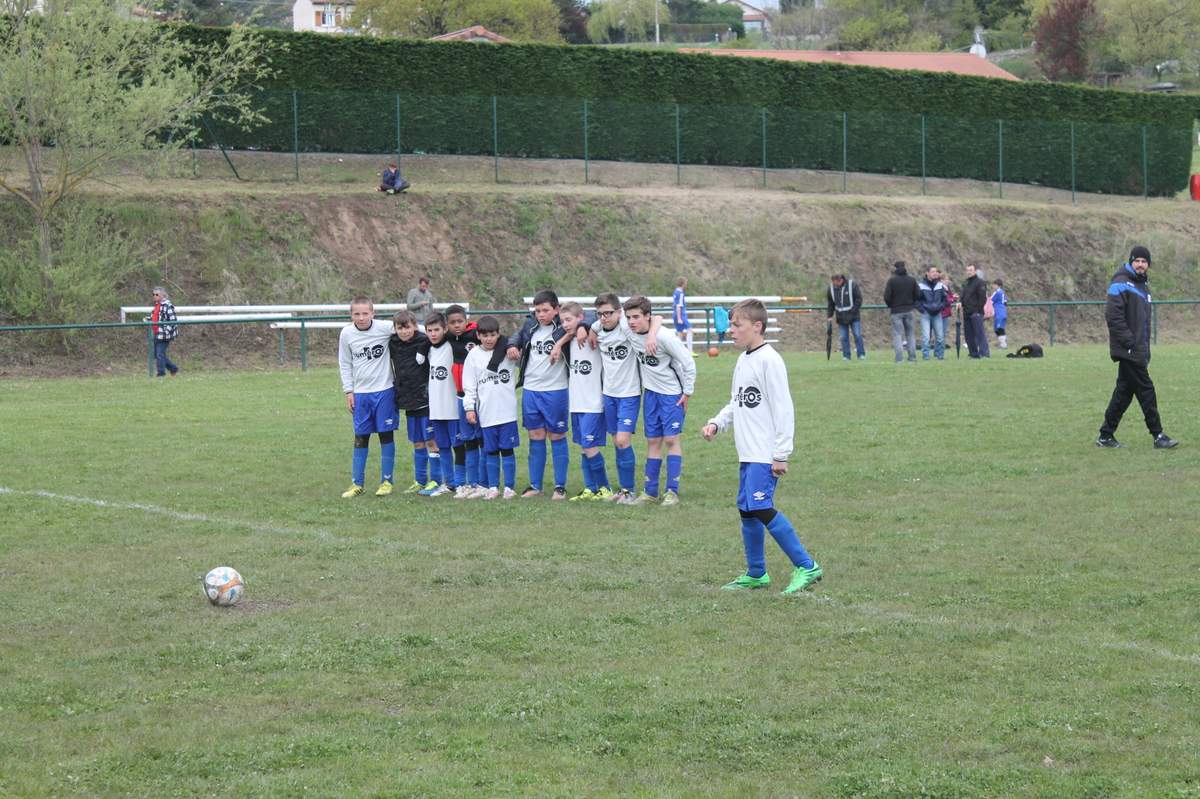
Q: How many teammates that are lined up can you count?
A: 9